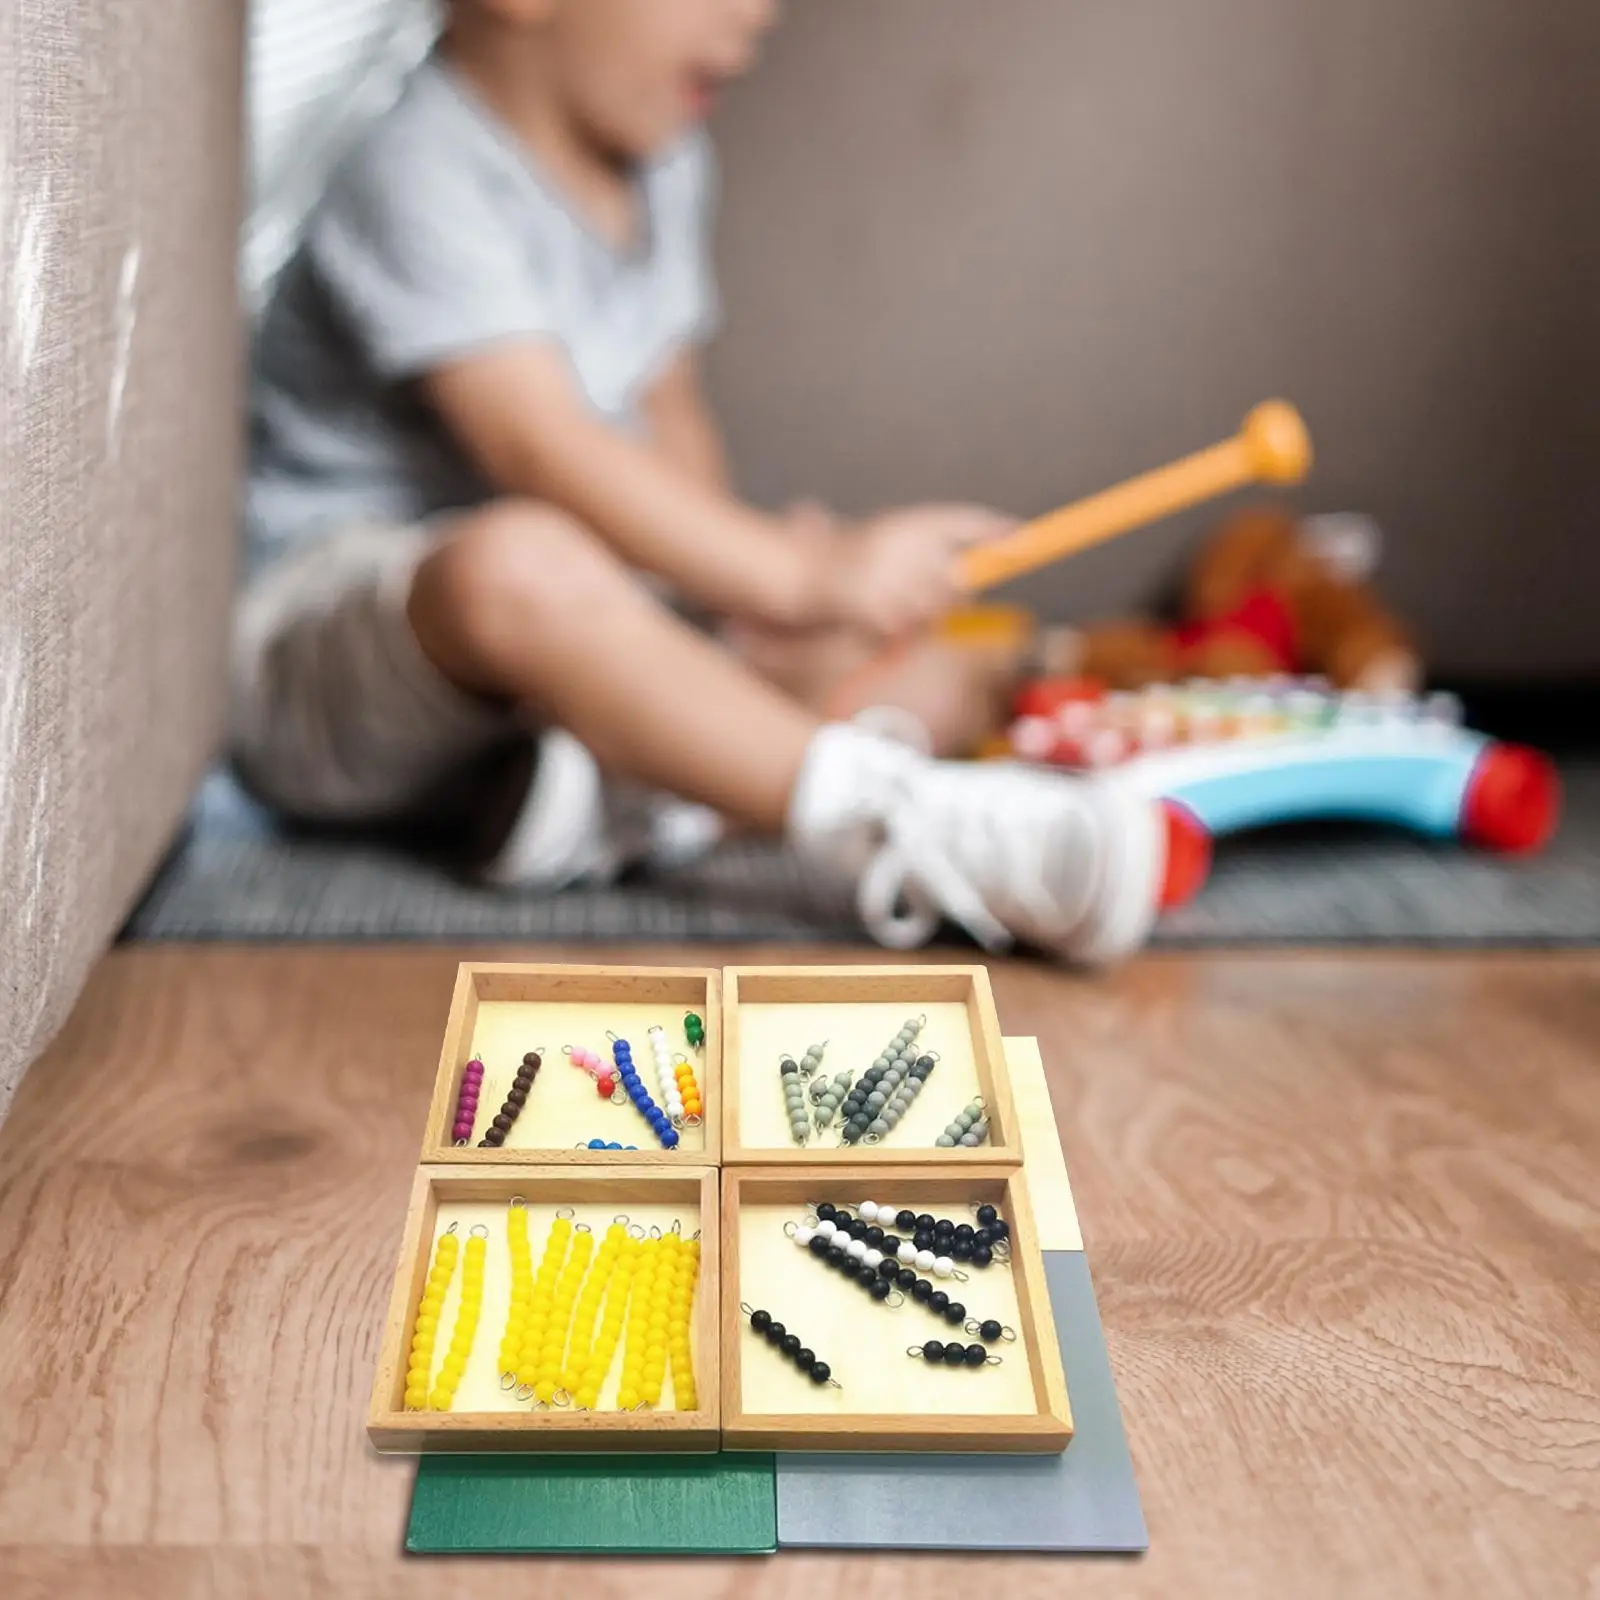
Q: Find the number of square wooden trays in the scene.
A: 4